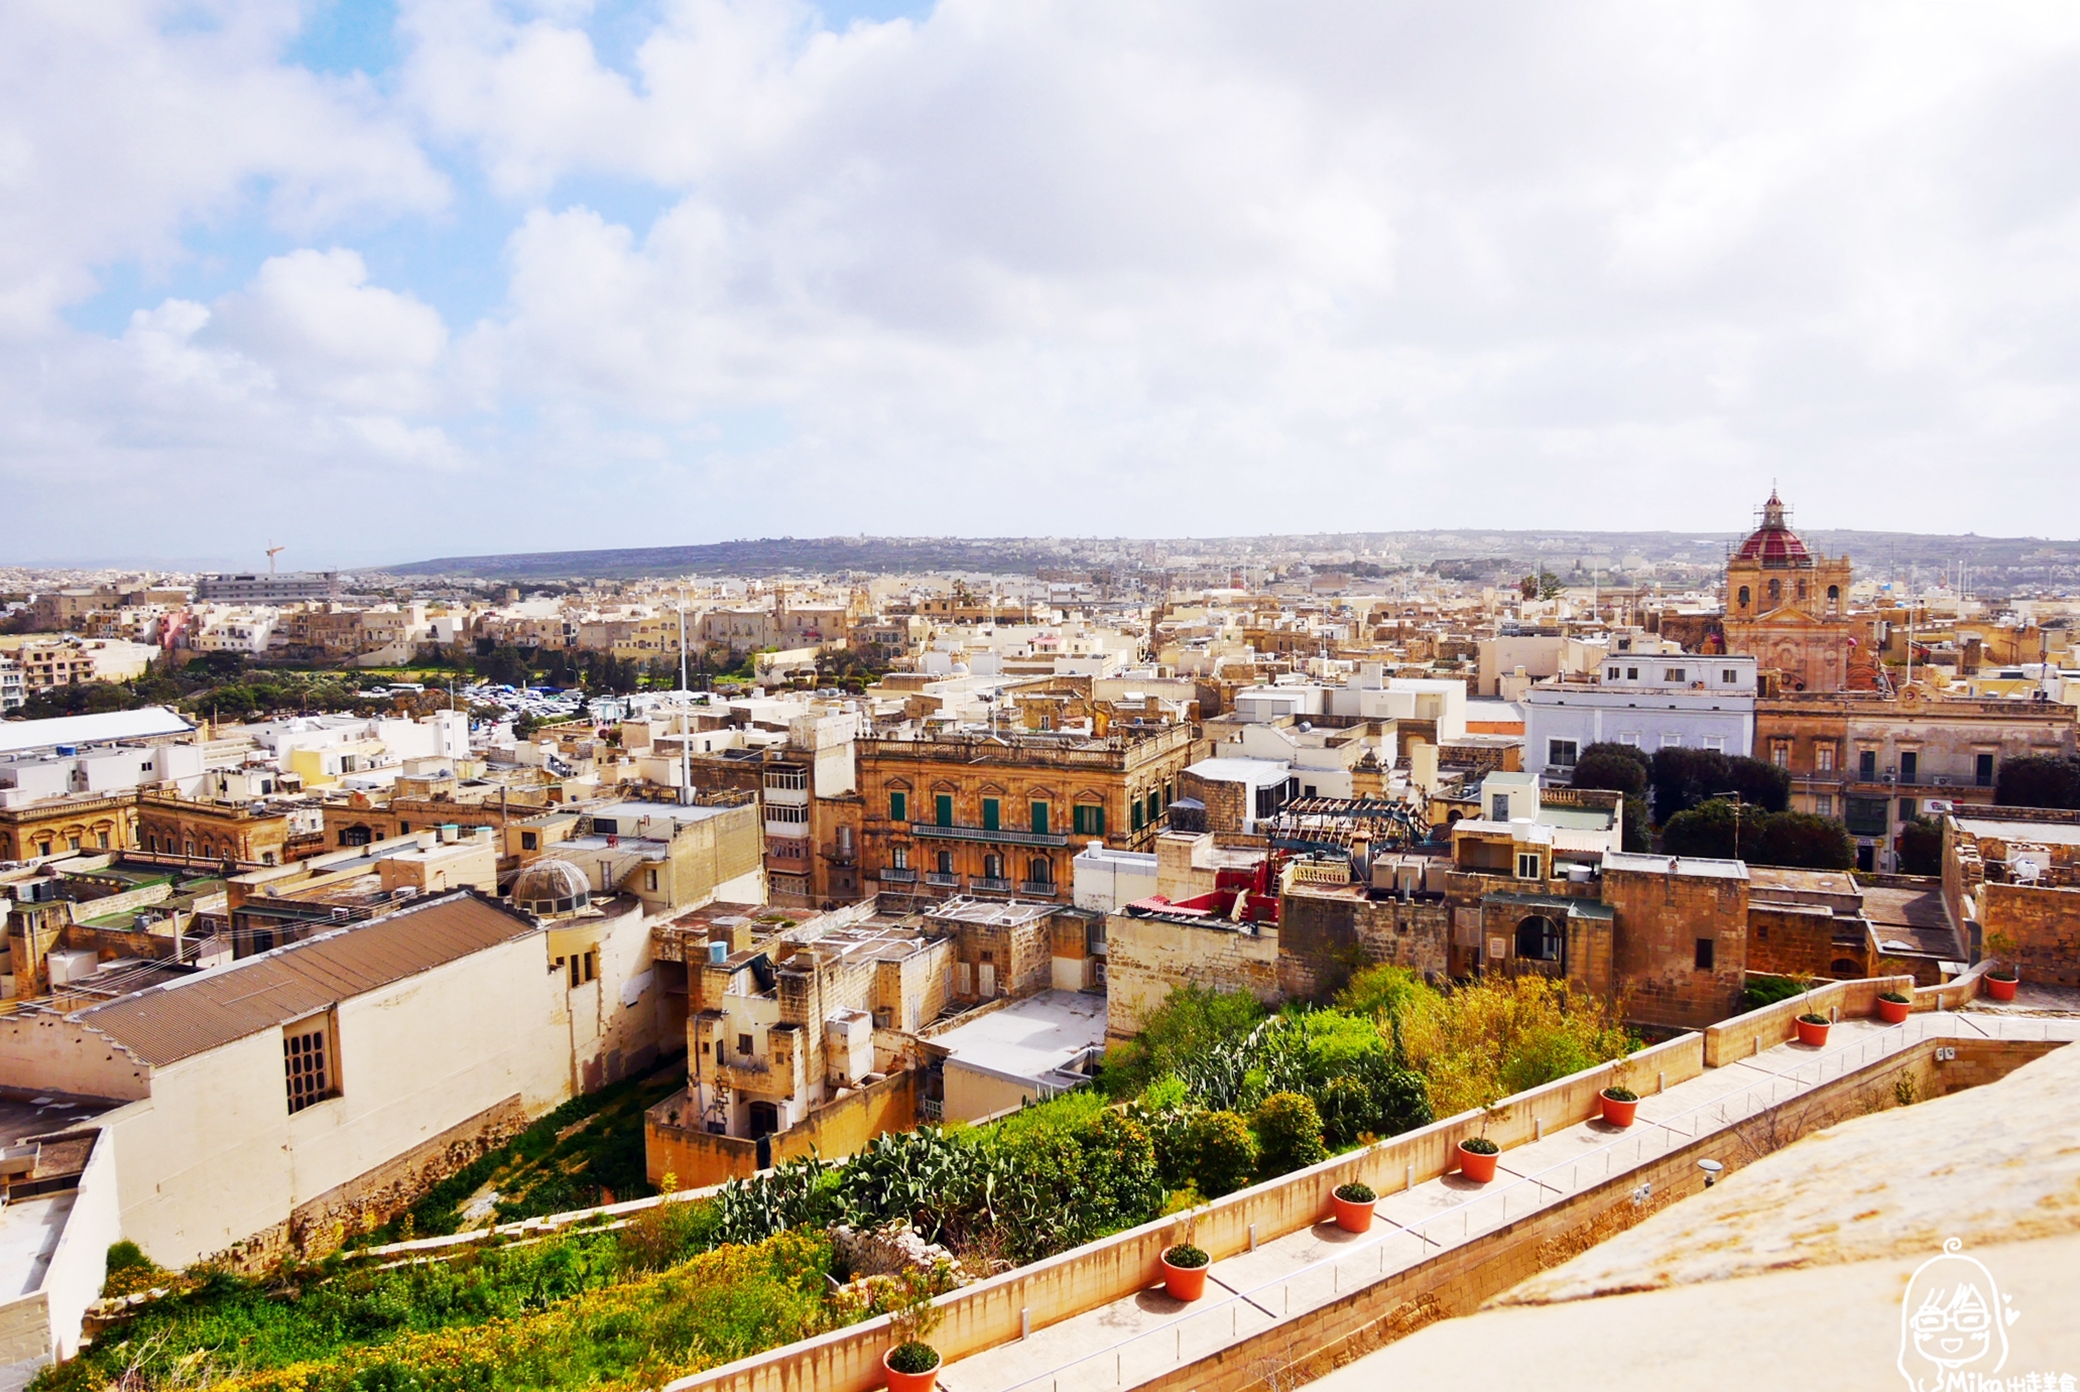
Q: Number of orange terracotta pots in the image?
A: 8